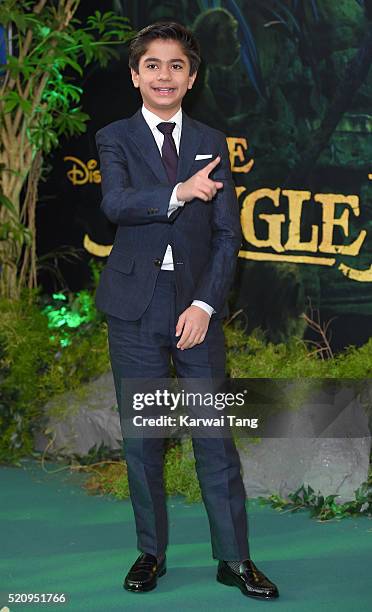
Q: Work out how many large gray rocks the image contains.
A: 2